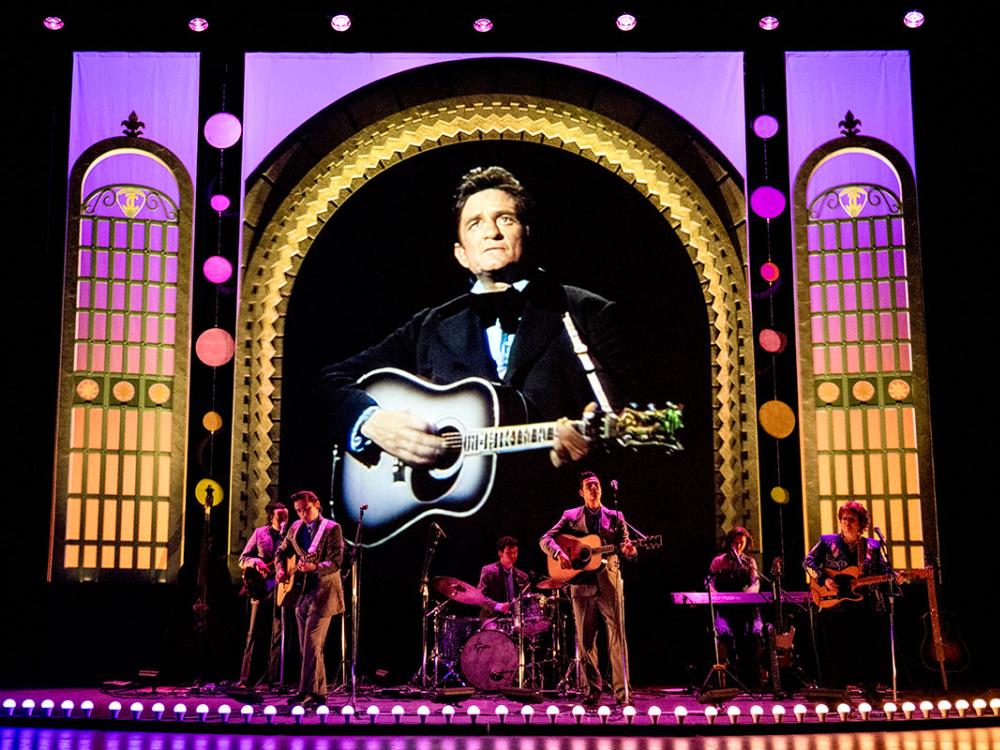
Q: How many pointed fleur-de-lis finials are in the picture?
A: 2